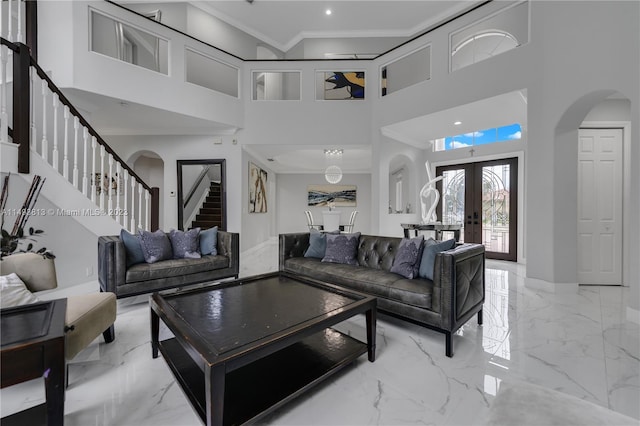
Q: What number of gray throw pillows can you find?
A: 4